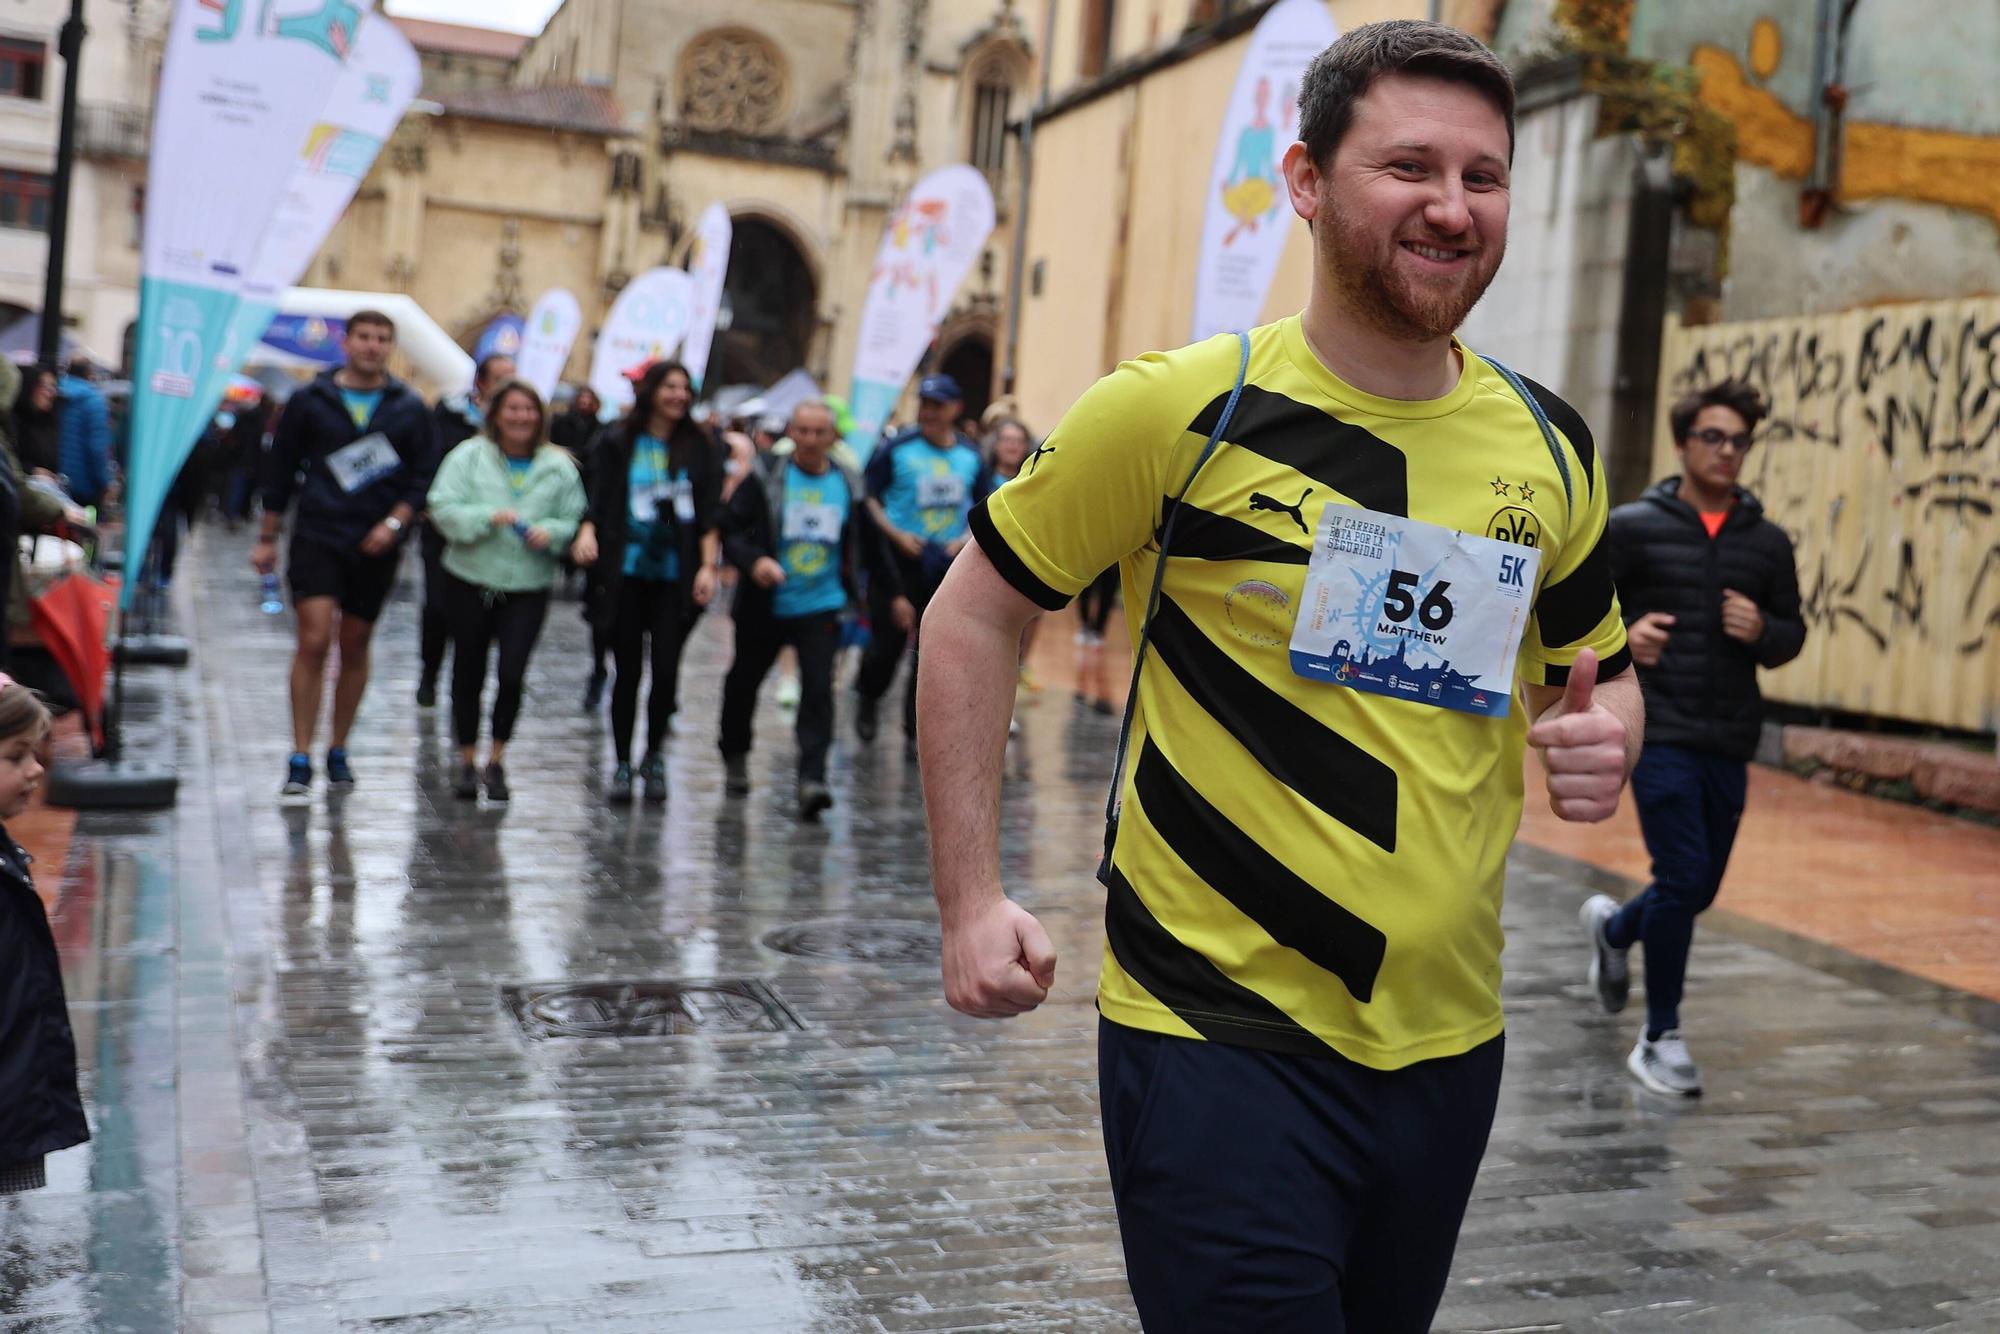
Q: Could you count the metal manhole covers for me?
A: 2